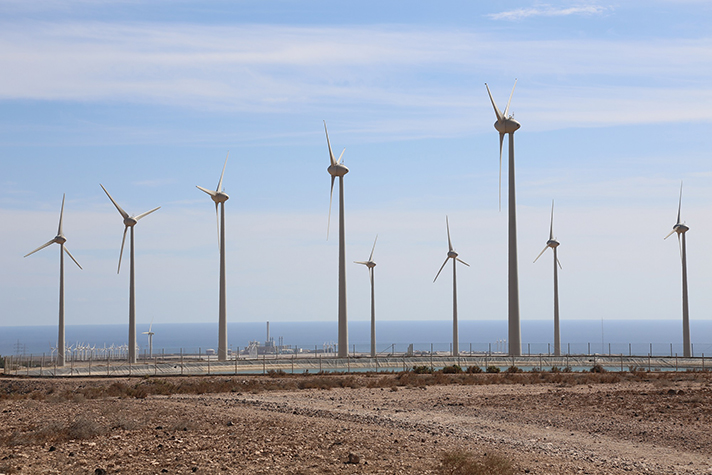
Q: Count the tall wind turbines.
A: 9